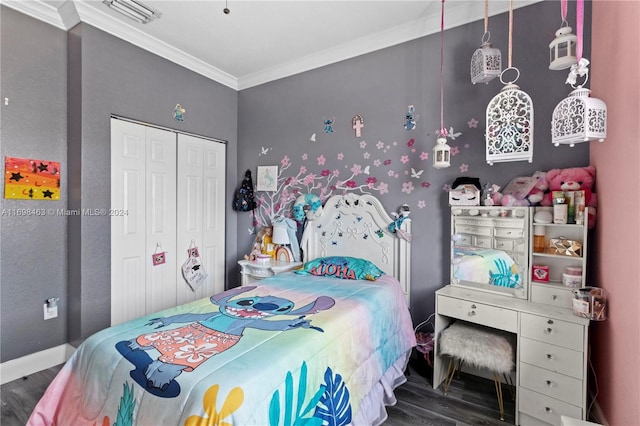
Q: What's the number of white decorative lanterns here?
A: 5